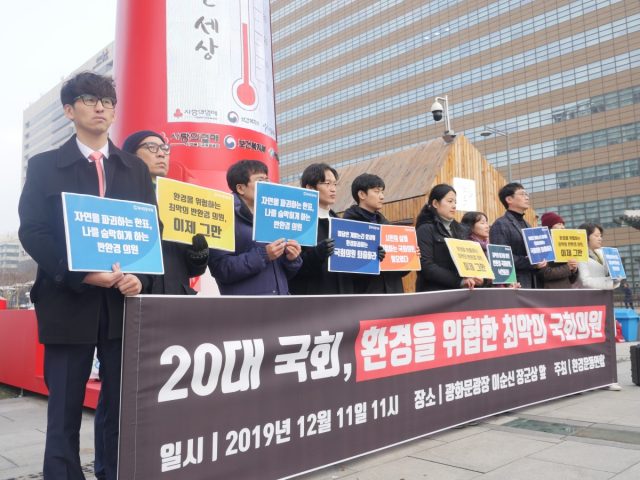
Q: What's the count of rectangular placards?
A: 10